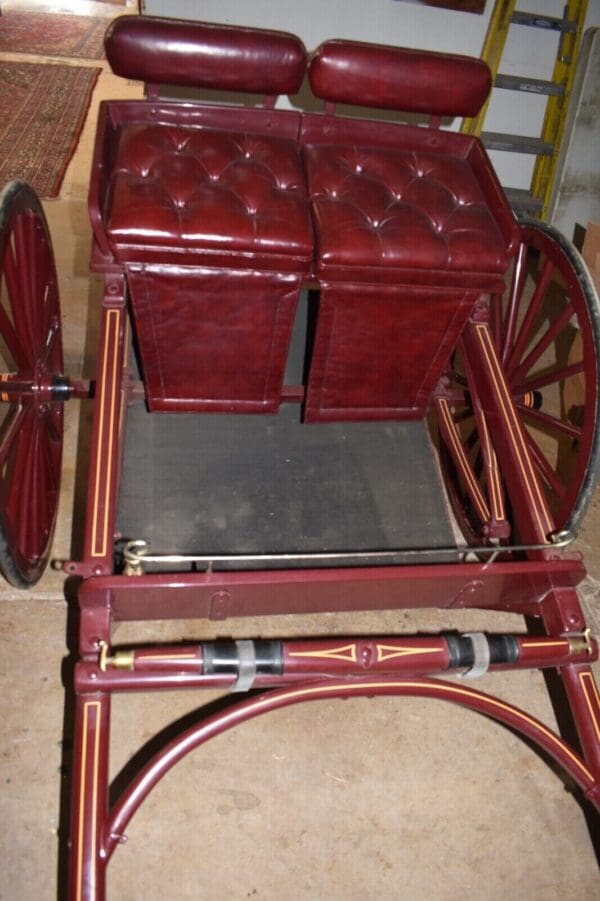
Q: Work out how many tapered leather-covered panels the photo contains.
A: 2